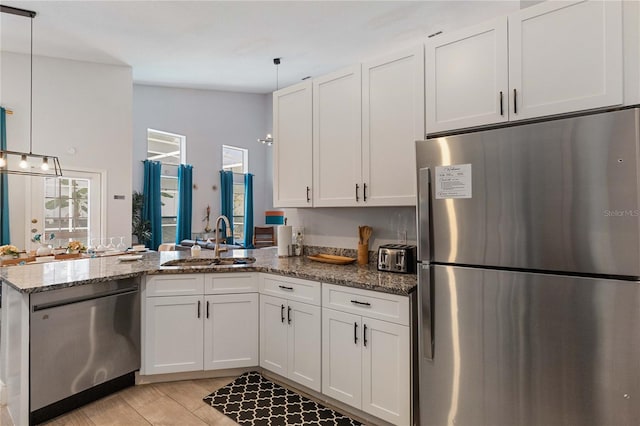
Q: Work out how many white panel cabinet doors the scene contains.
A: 11